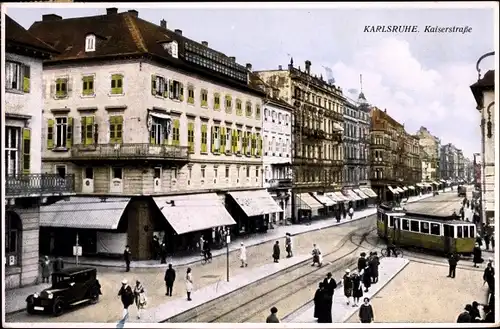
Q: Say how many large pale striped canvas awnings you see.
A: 3